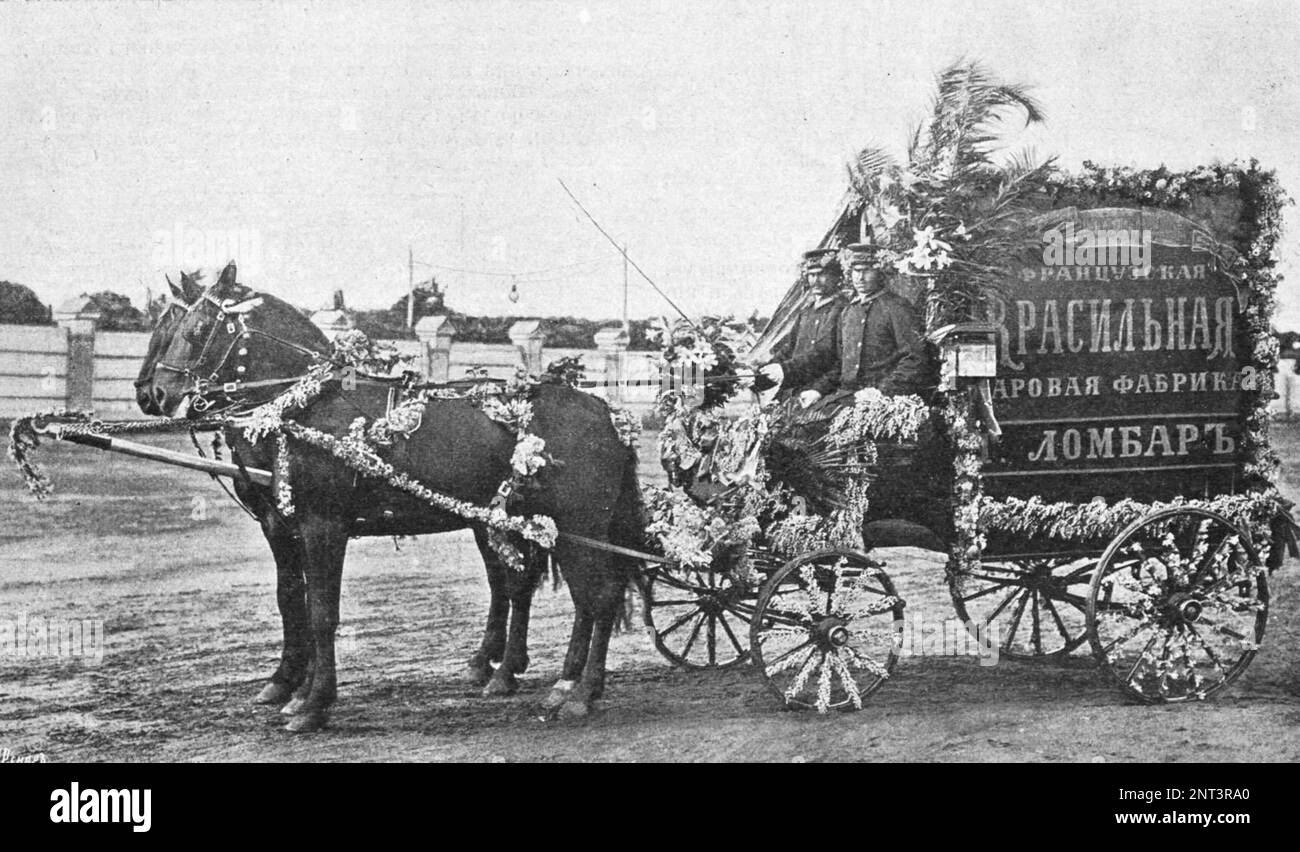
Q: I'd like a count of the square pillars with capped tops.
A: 5